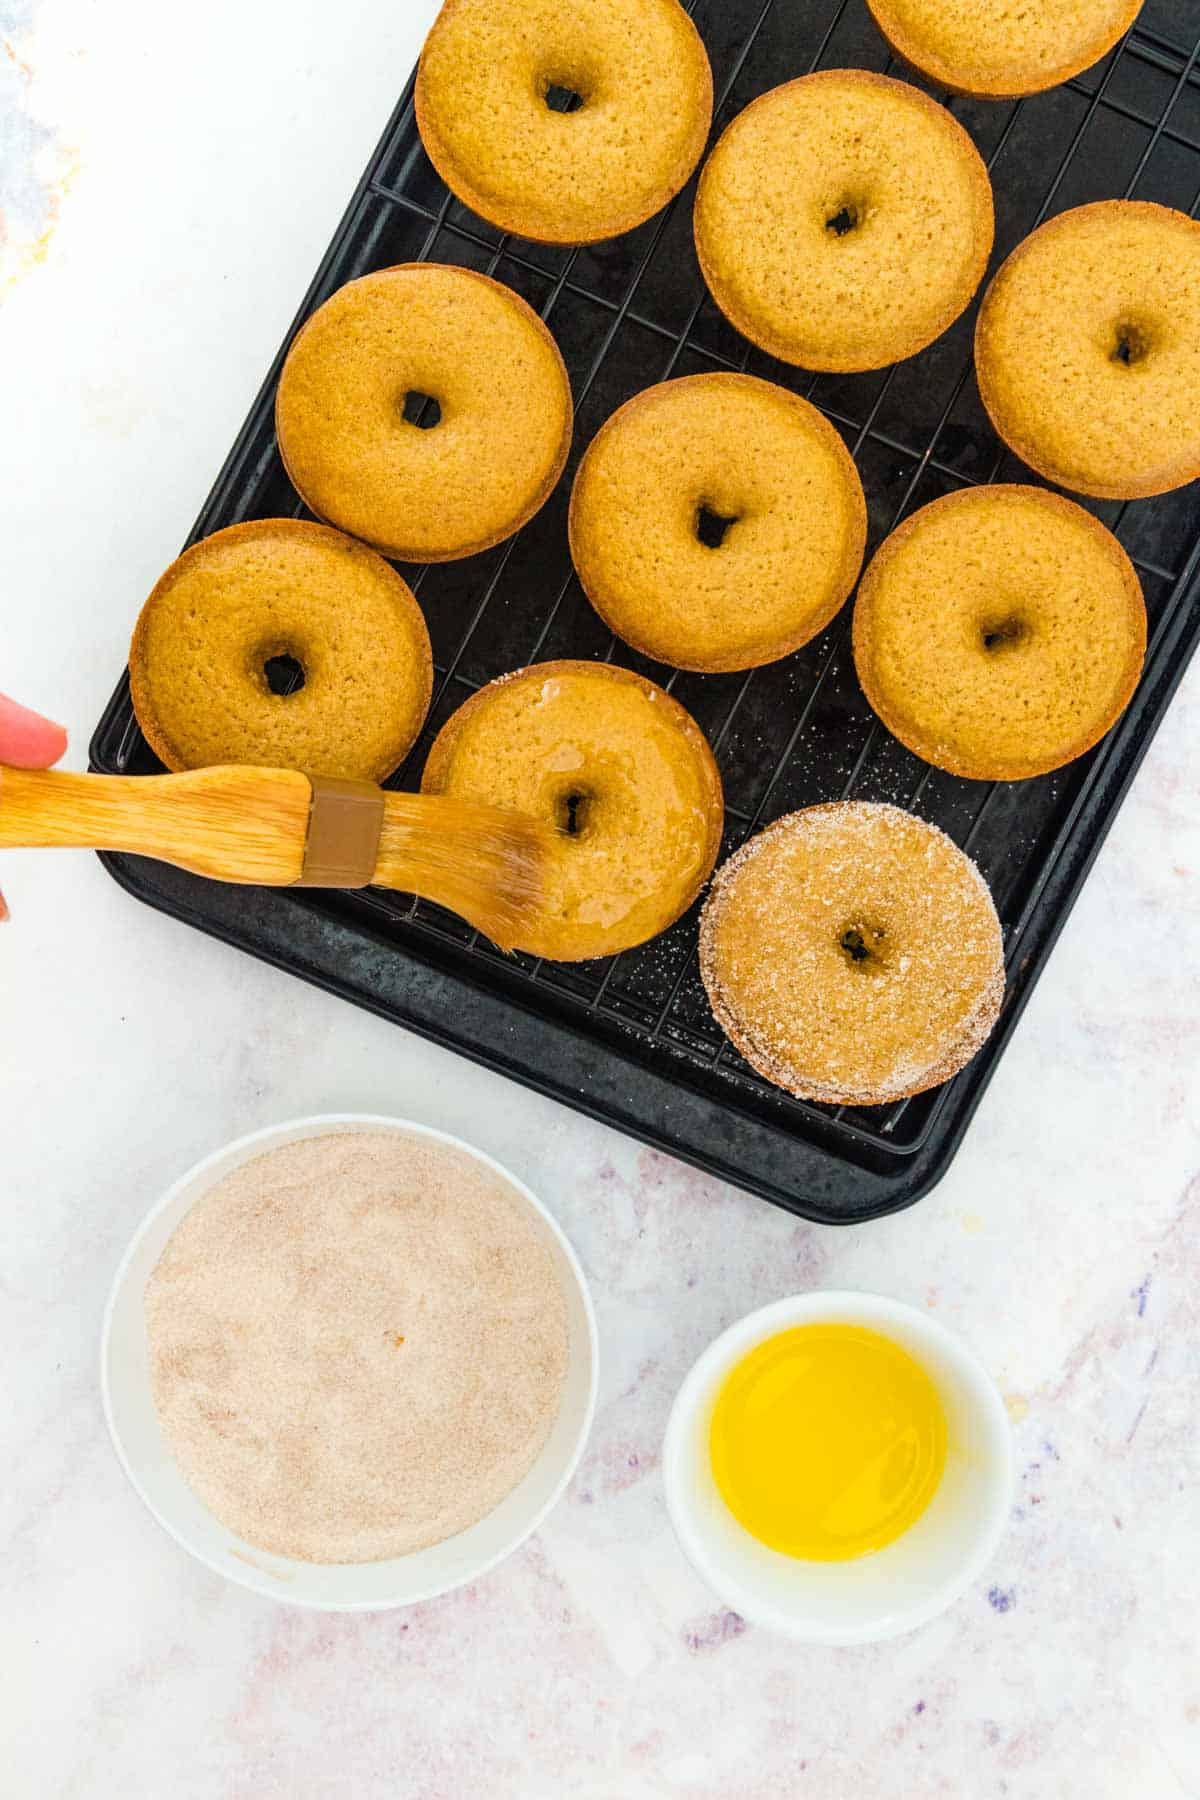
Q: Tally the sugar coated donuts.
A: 1